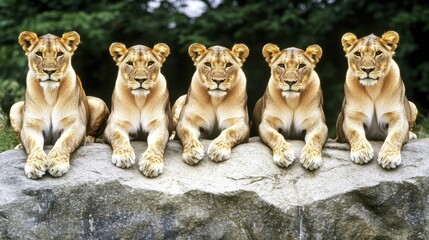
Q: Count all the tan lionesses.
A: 5